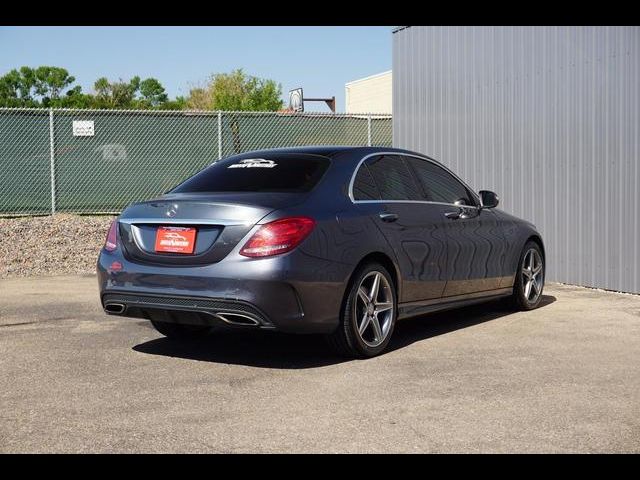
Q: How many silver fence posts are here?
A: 3